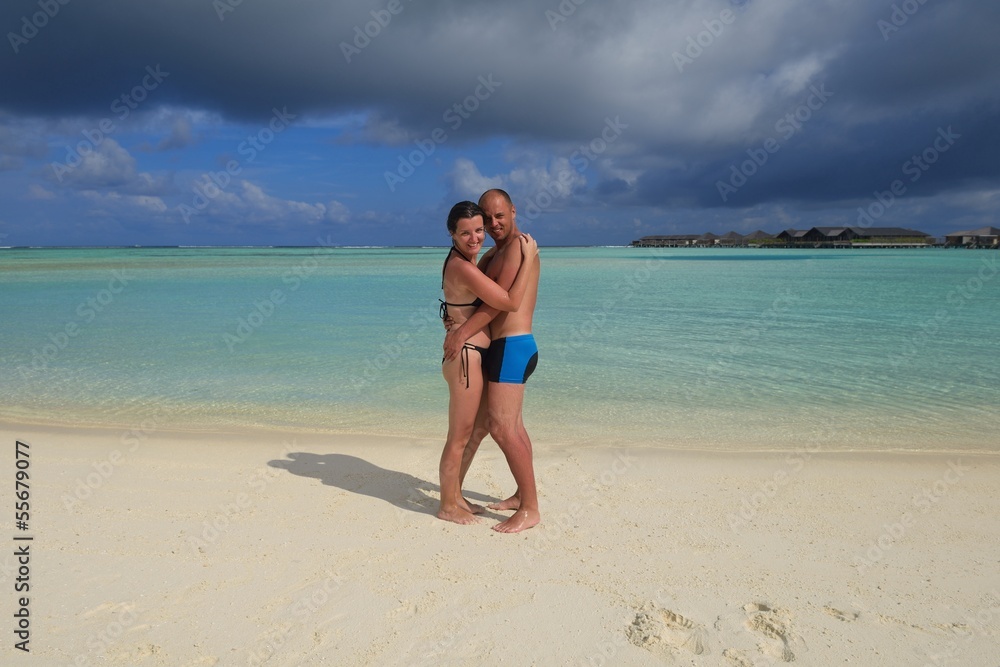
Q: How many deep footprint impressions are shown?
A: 2